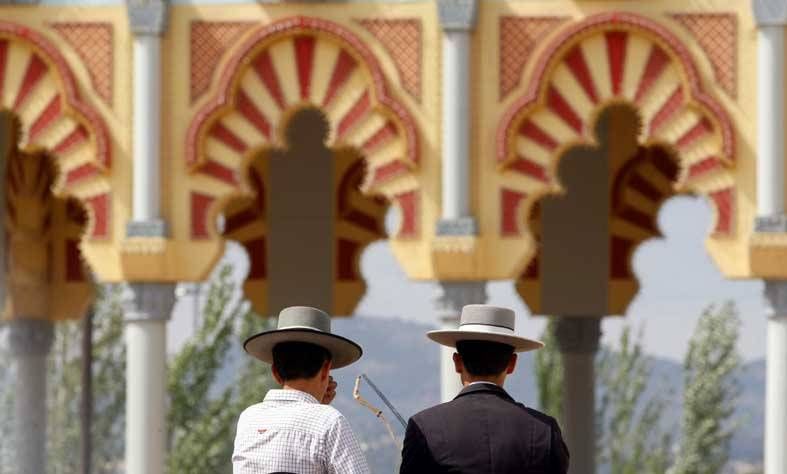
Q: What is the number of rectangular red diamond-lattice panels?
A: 5